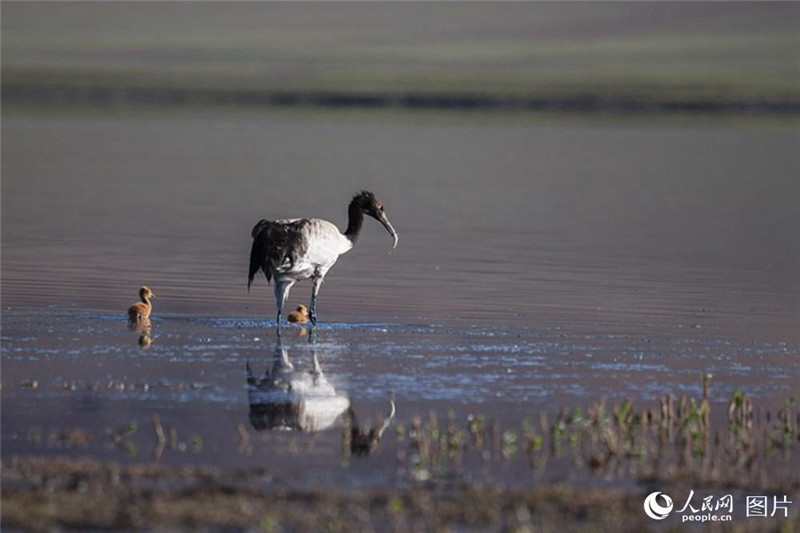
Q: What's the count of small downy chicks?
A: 2